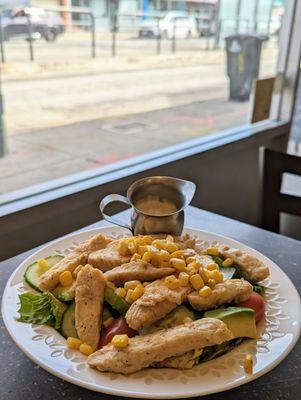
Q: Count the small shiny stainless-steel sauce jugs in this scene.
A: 1